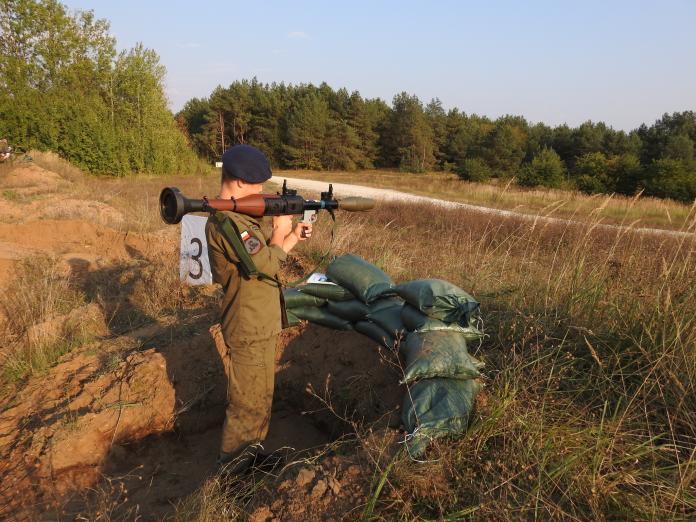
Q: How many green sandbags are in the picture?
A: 11